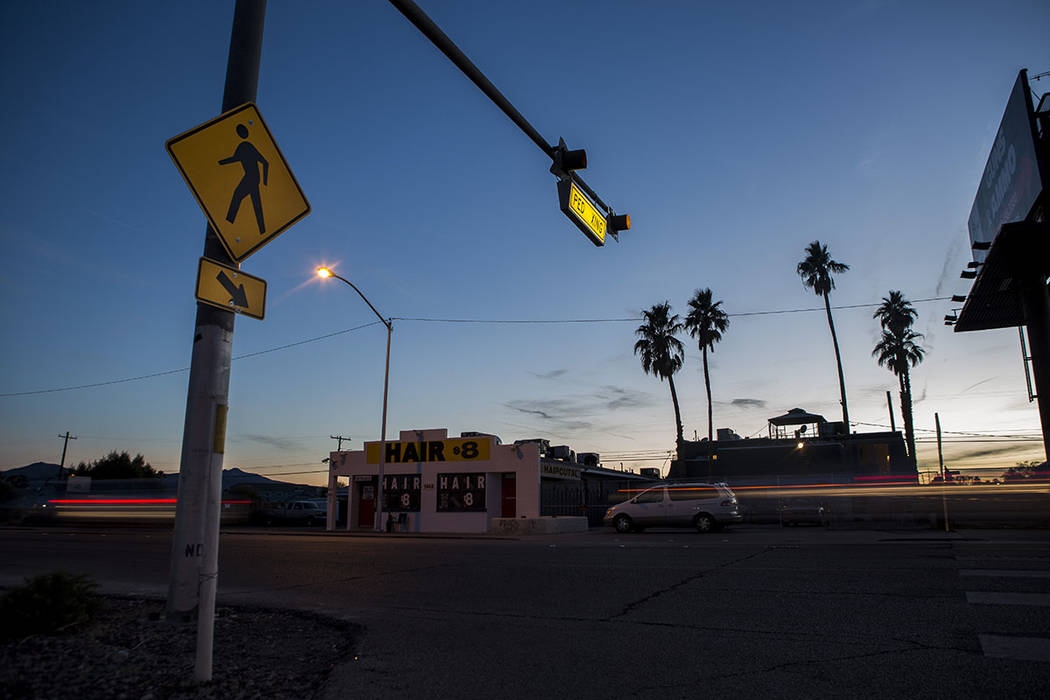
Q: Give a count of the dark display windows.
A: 2